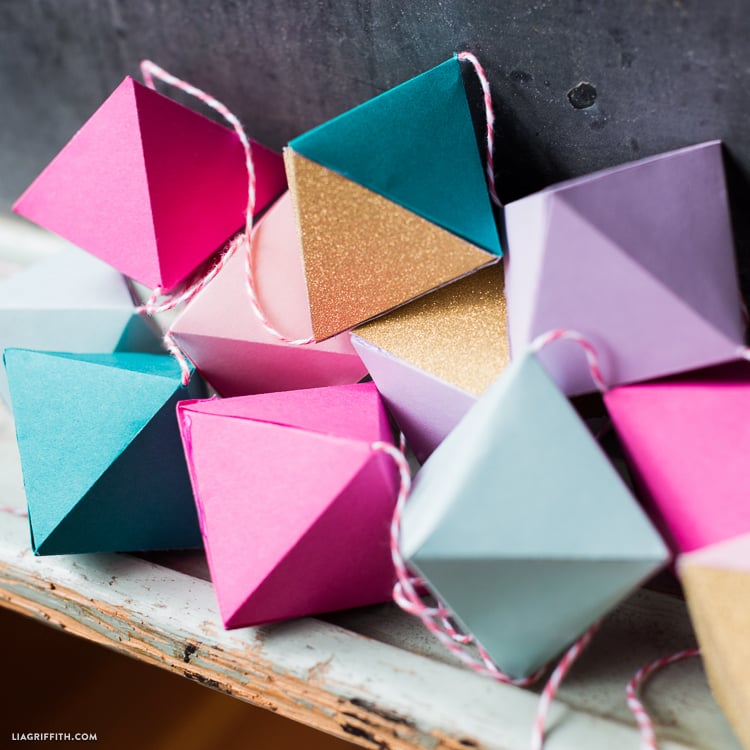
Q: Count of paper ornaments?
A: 11